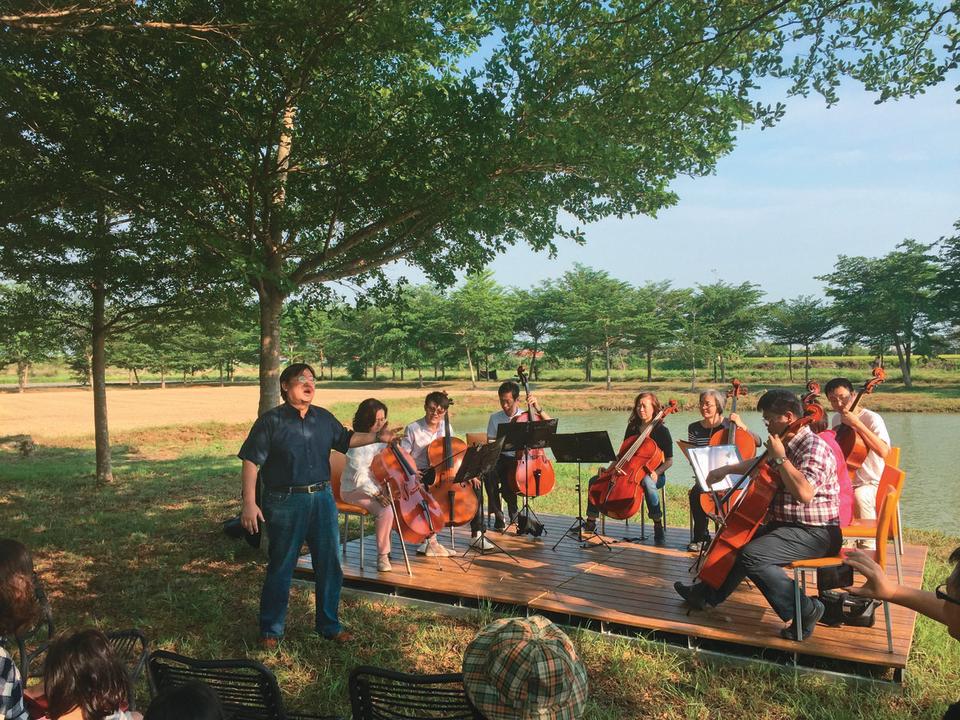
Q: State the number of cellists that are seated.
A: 8